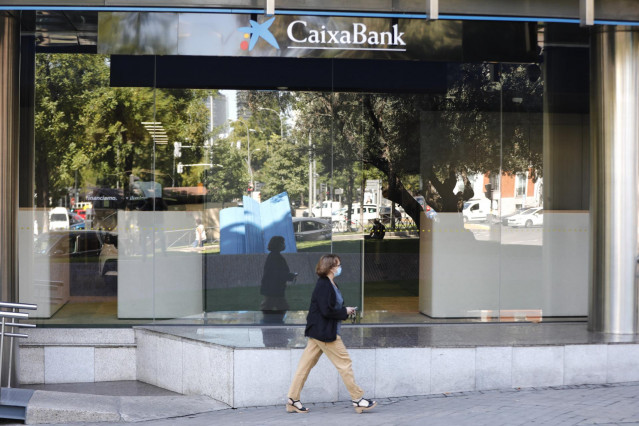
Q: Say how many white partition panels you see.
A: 3